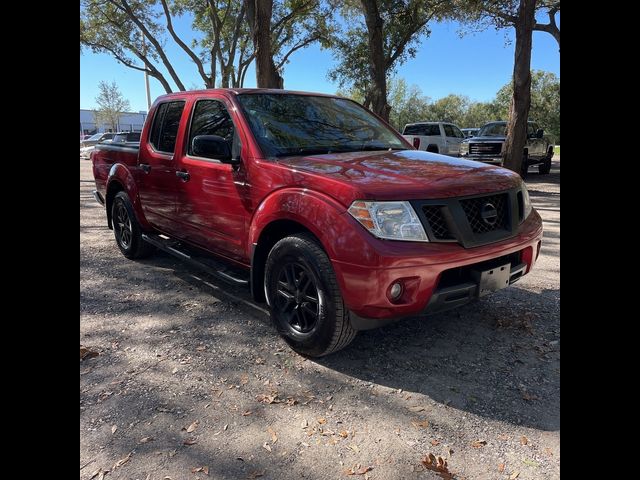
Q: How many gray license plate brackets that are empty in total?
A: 1